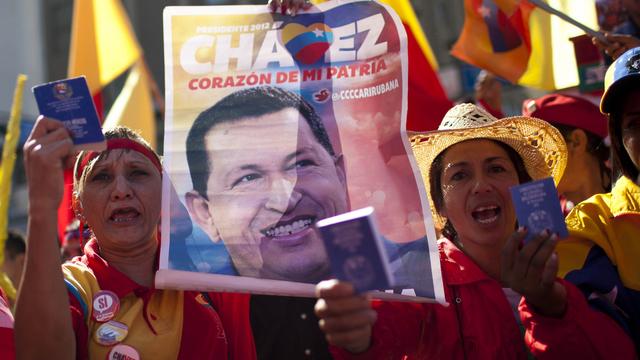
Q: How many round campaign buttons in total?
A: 3